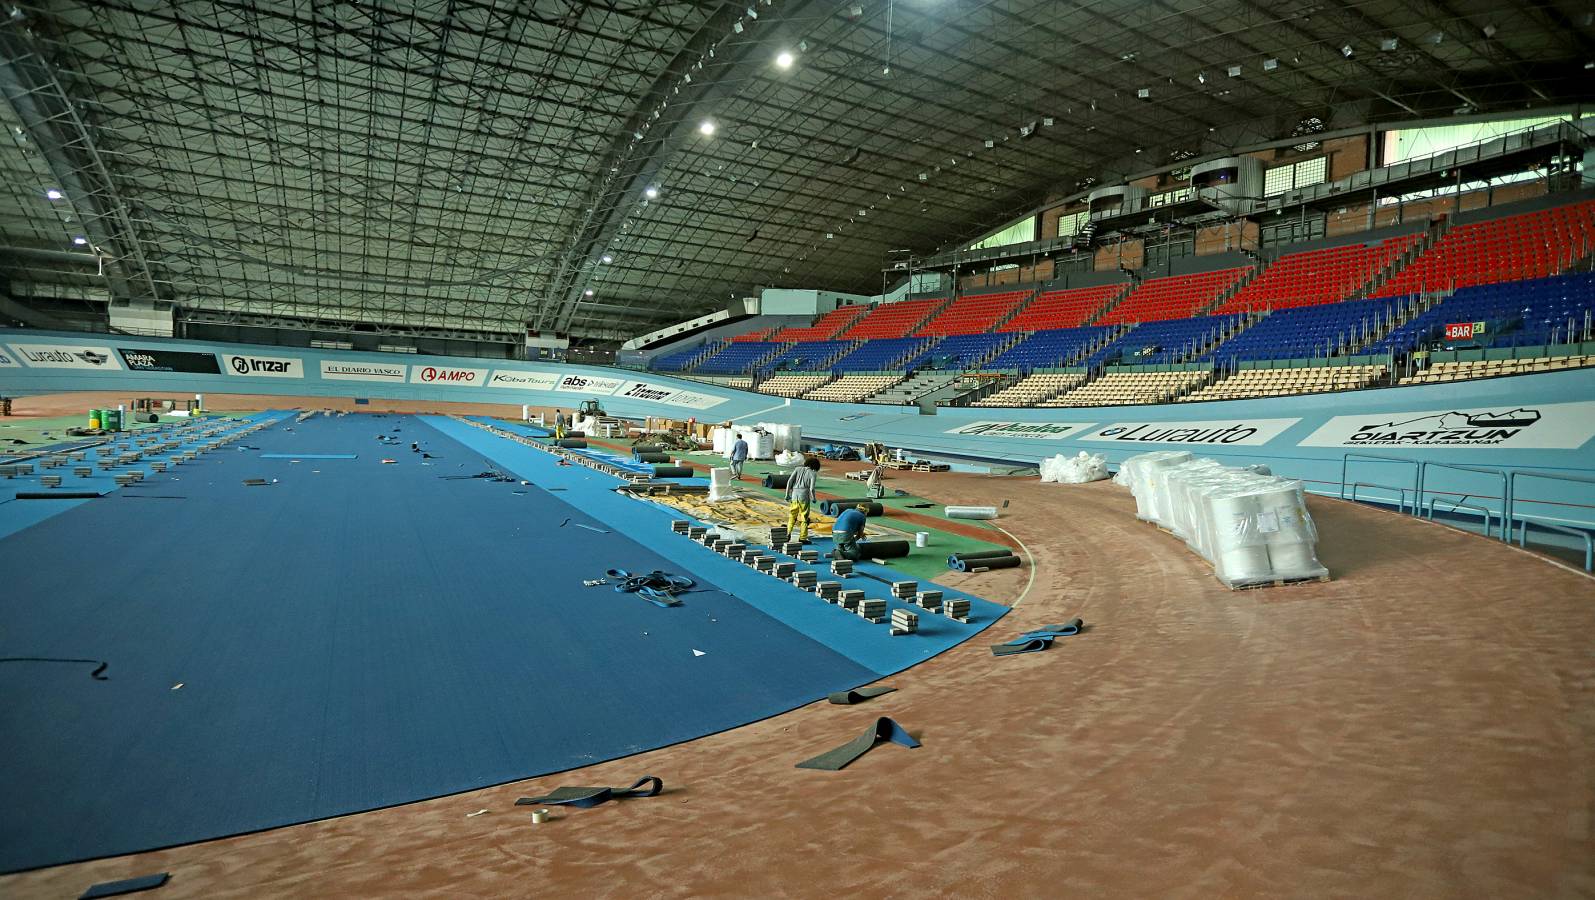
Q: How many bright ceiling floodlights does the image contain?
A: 7